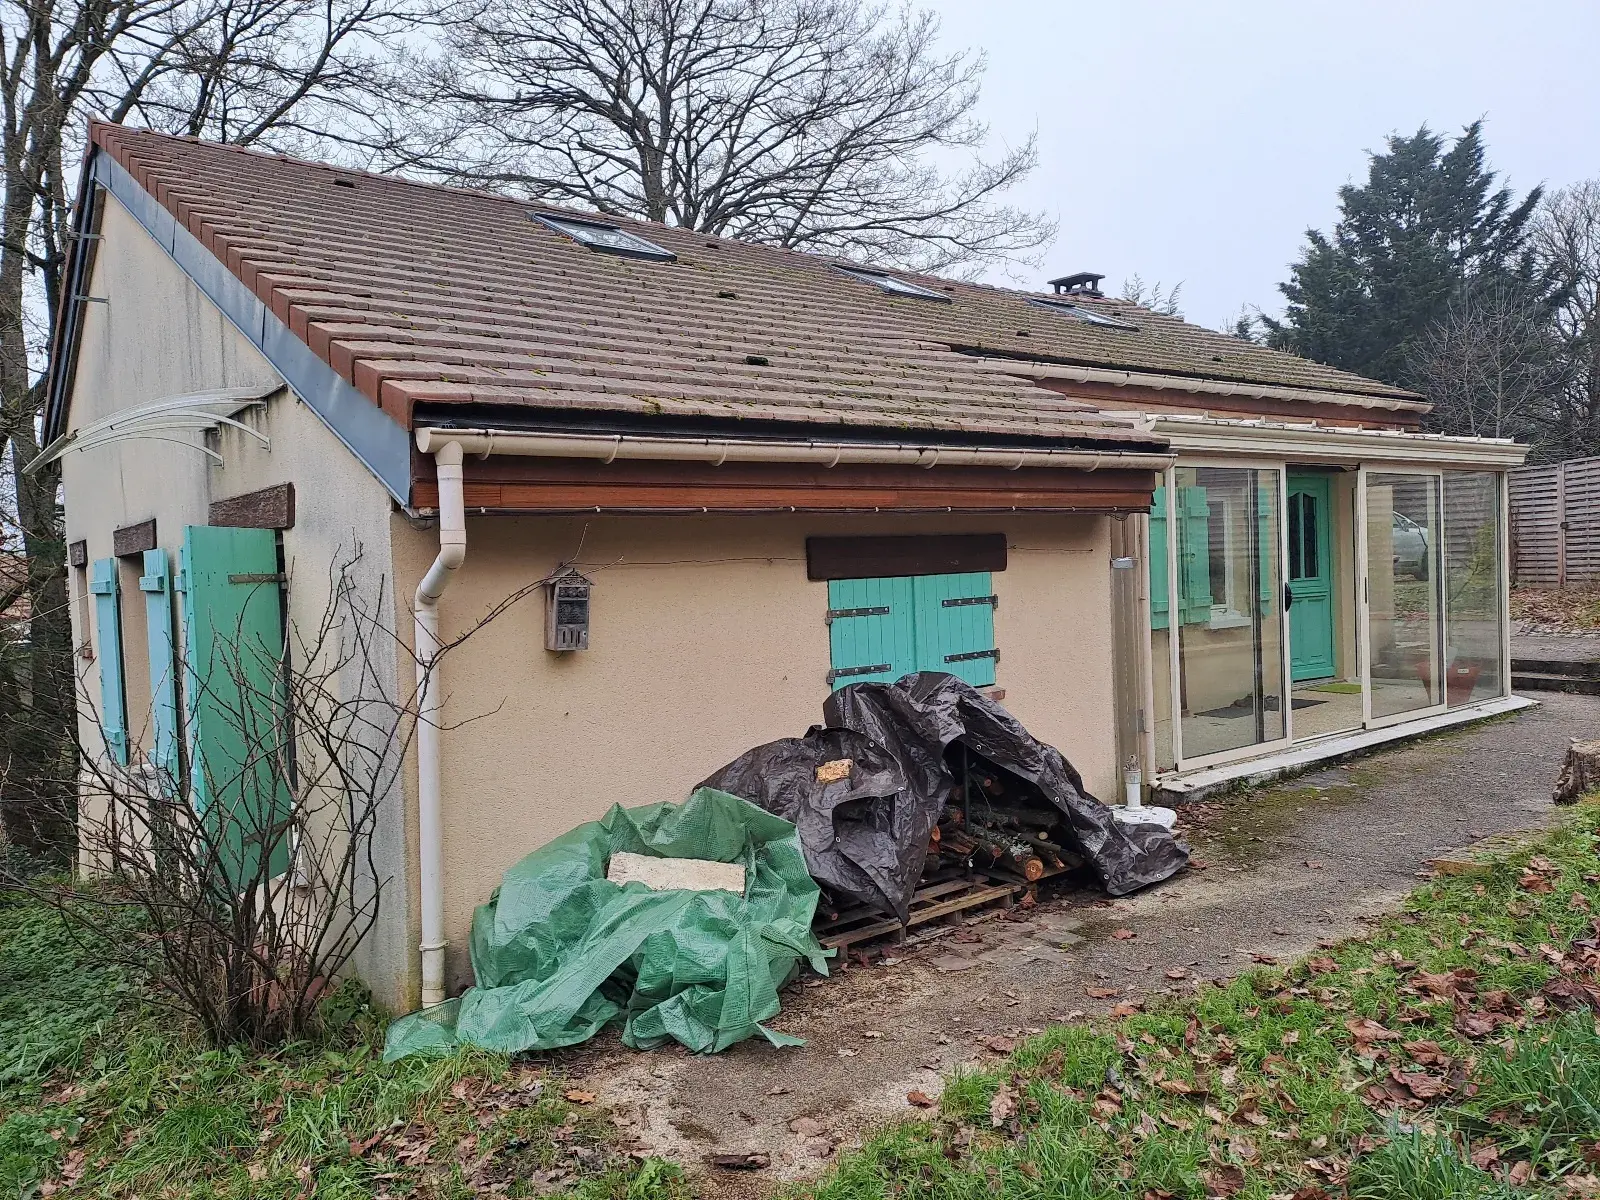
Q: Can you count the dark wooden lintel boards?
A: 4